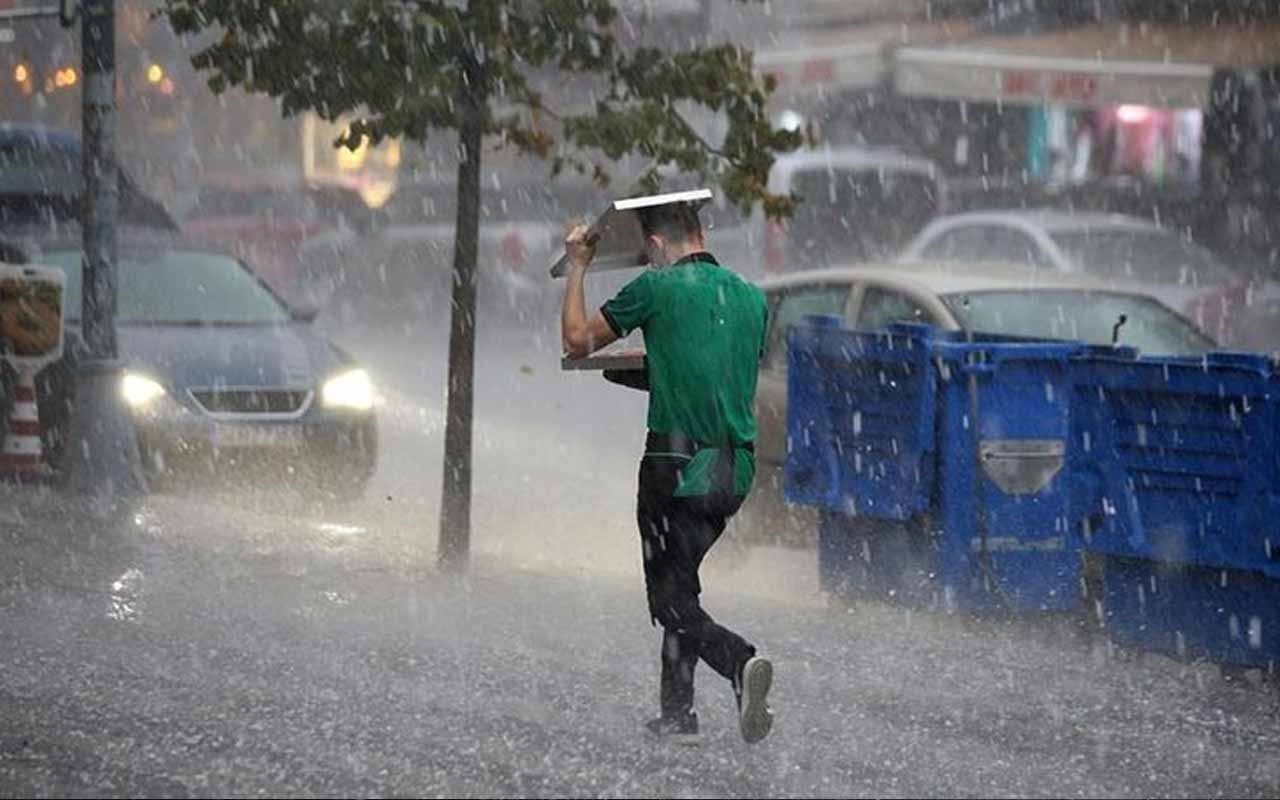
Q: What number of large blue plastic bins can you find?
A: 3